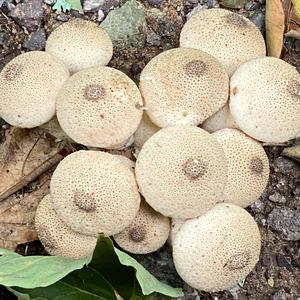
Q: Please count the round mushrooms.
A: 12